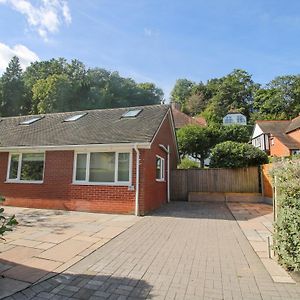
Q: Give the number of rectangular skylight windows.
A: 3